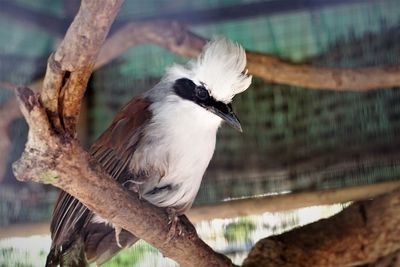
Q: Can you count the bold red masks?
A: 0